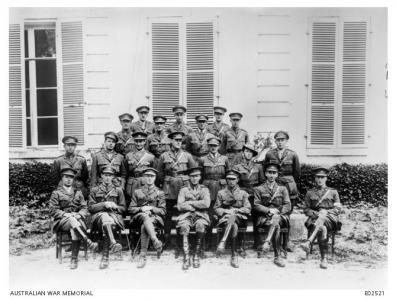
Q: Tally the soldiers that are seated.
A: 7